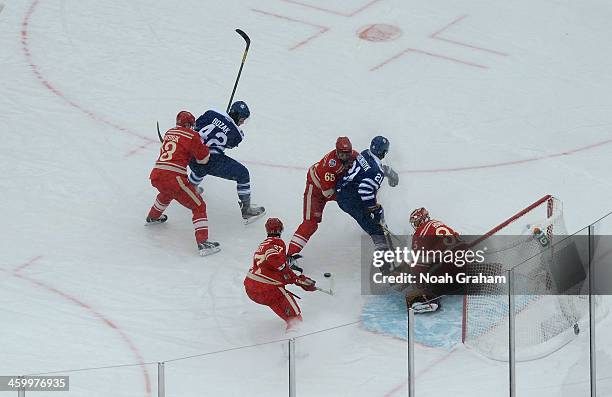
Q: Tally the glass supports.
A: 6